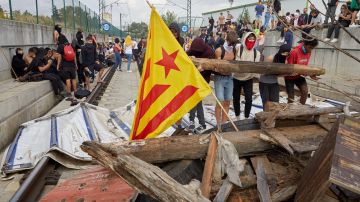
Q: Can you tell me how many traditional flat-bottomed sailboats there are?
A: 0